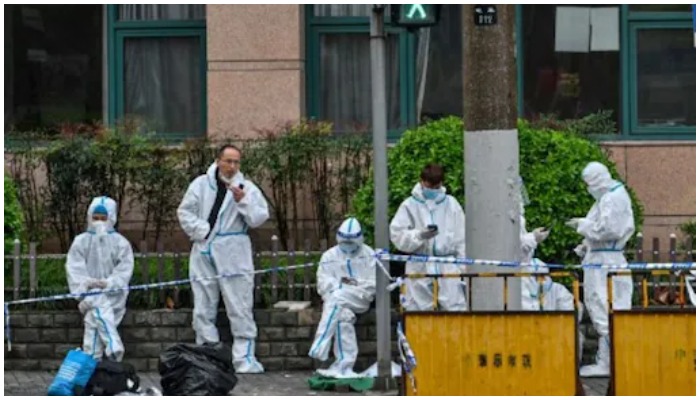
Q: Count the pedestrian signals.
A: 1